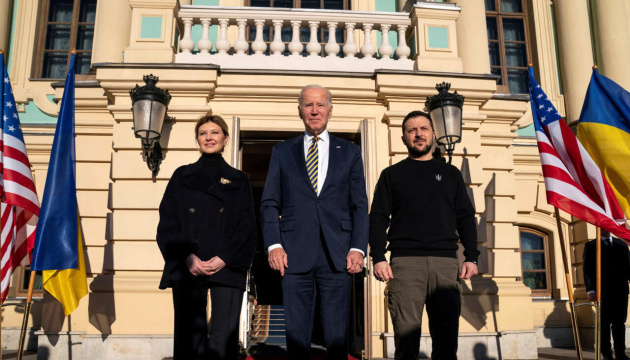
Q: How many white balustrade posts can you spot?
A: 13